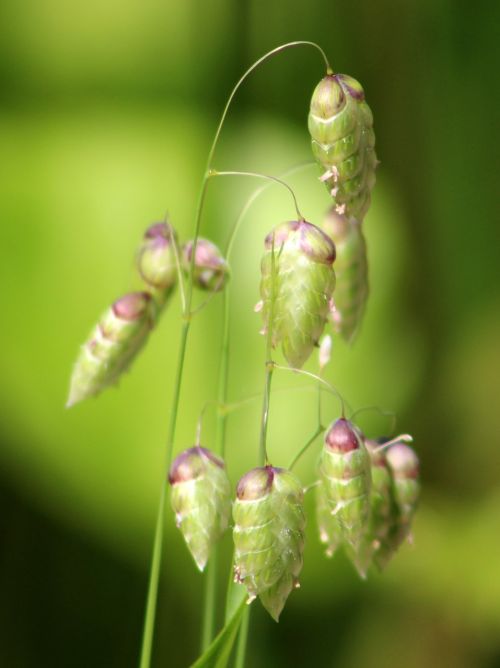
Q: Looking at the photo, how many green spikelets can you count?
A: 11